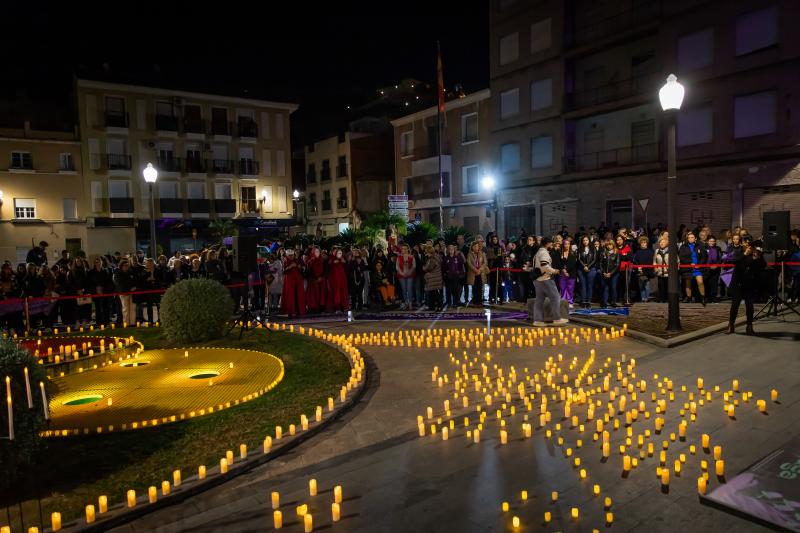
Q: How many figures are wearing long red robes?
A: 3